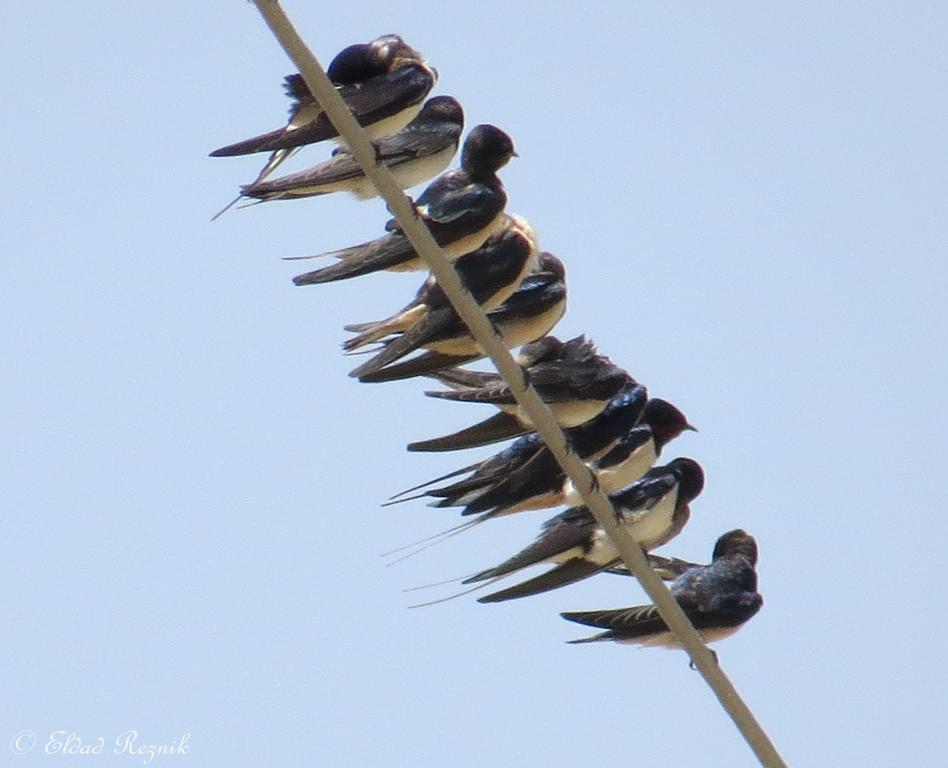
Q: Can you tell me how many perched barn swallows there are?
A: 10